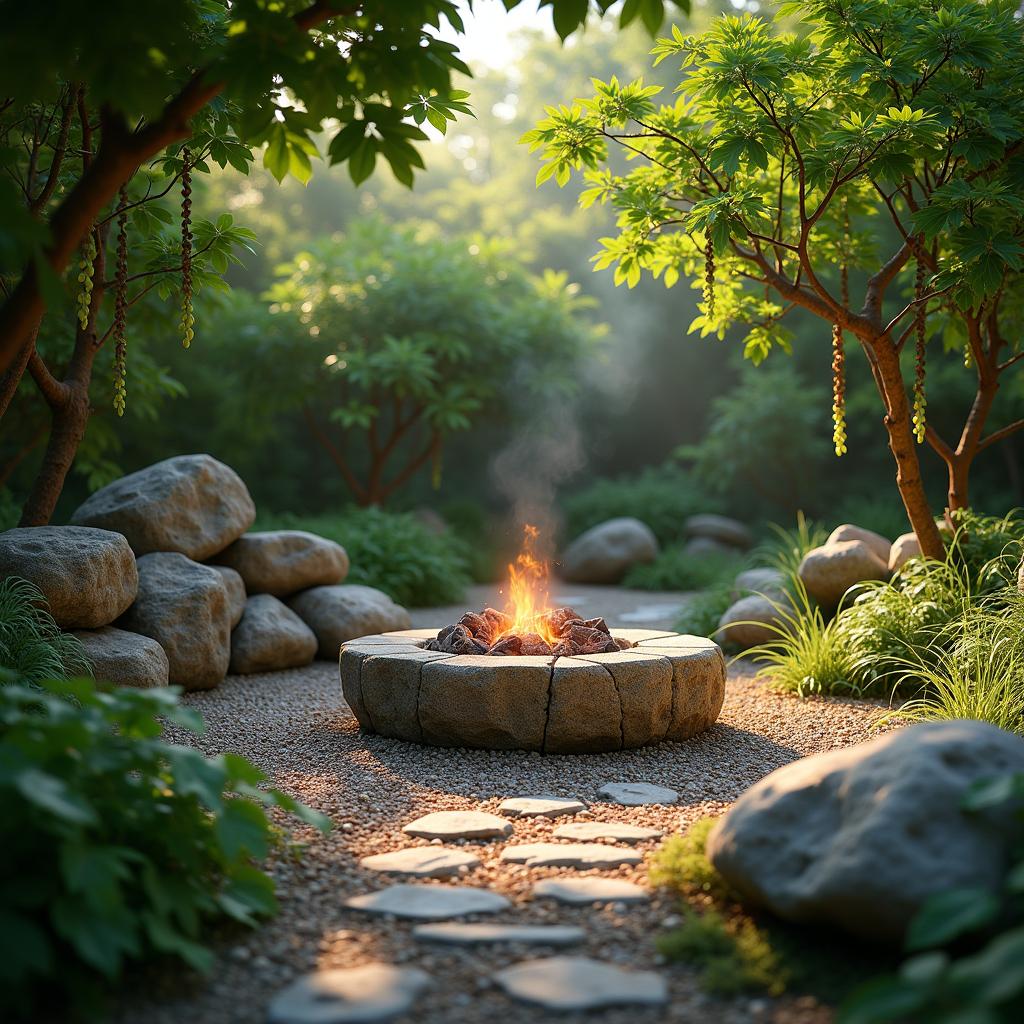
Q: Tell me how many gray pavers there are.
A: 11